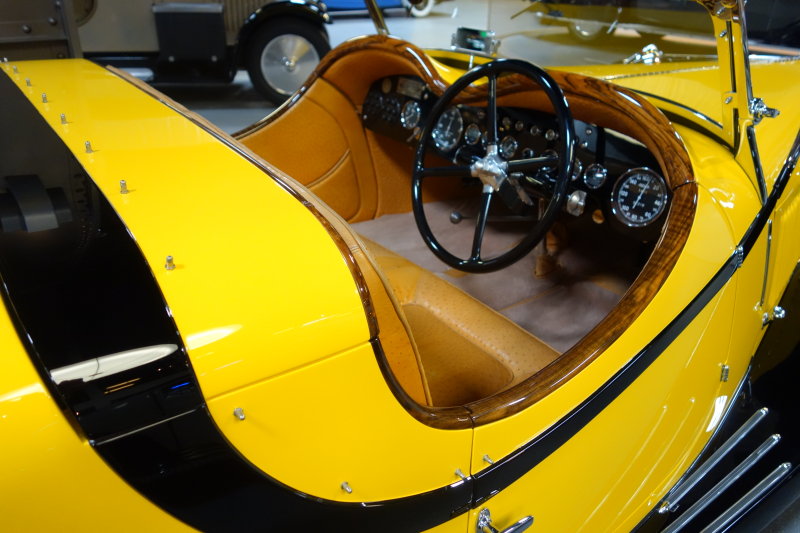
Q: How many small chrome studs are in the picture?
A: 12